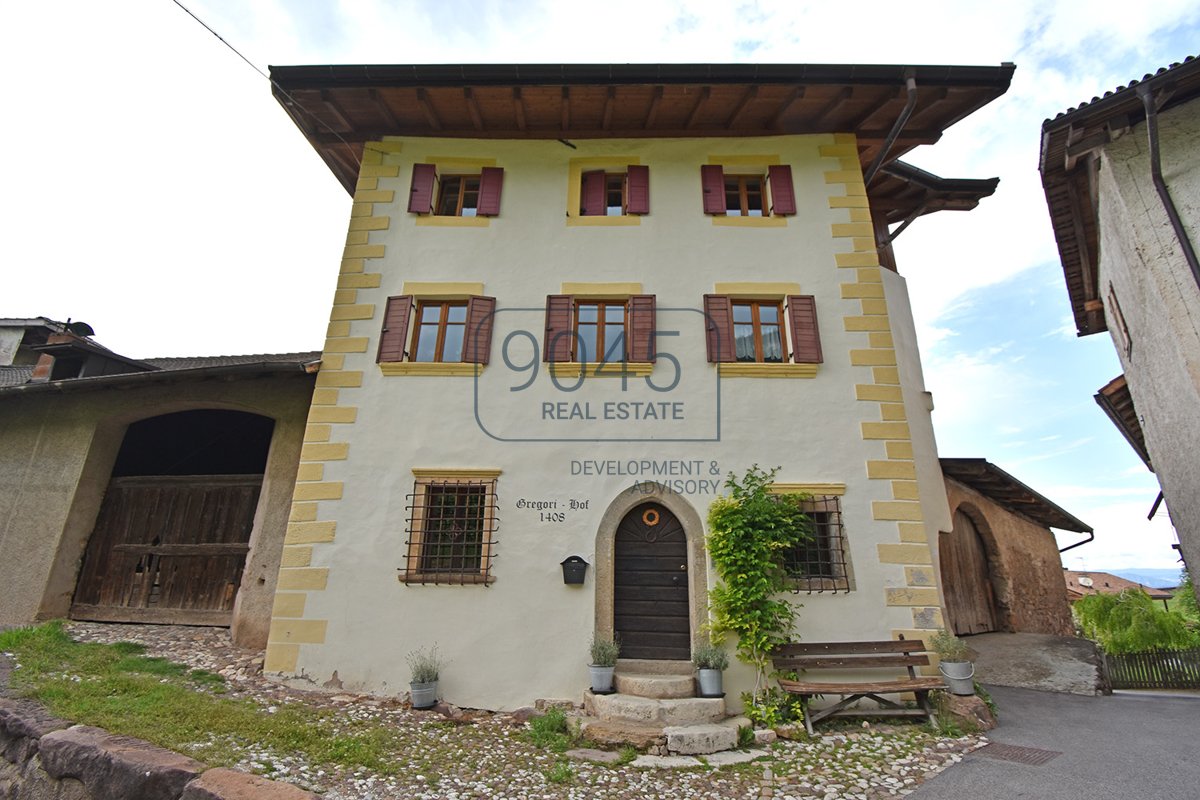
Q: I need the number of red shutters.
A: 12